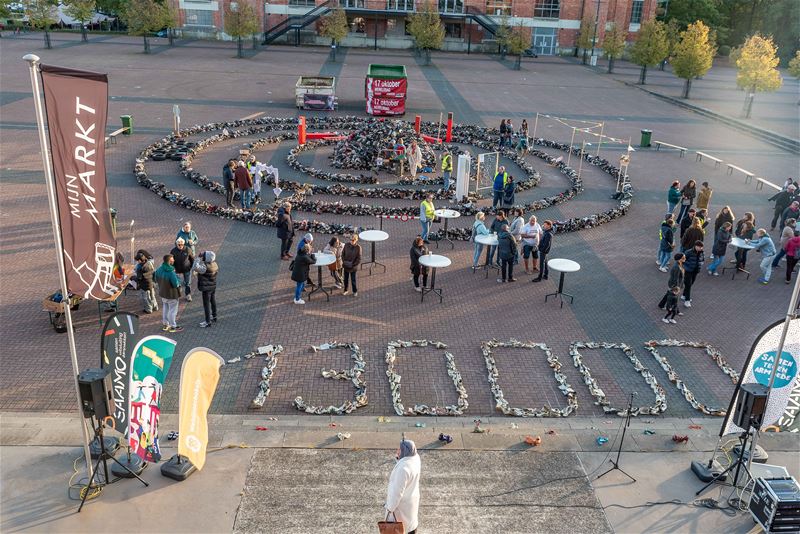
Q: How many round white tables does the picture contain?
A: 7